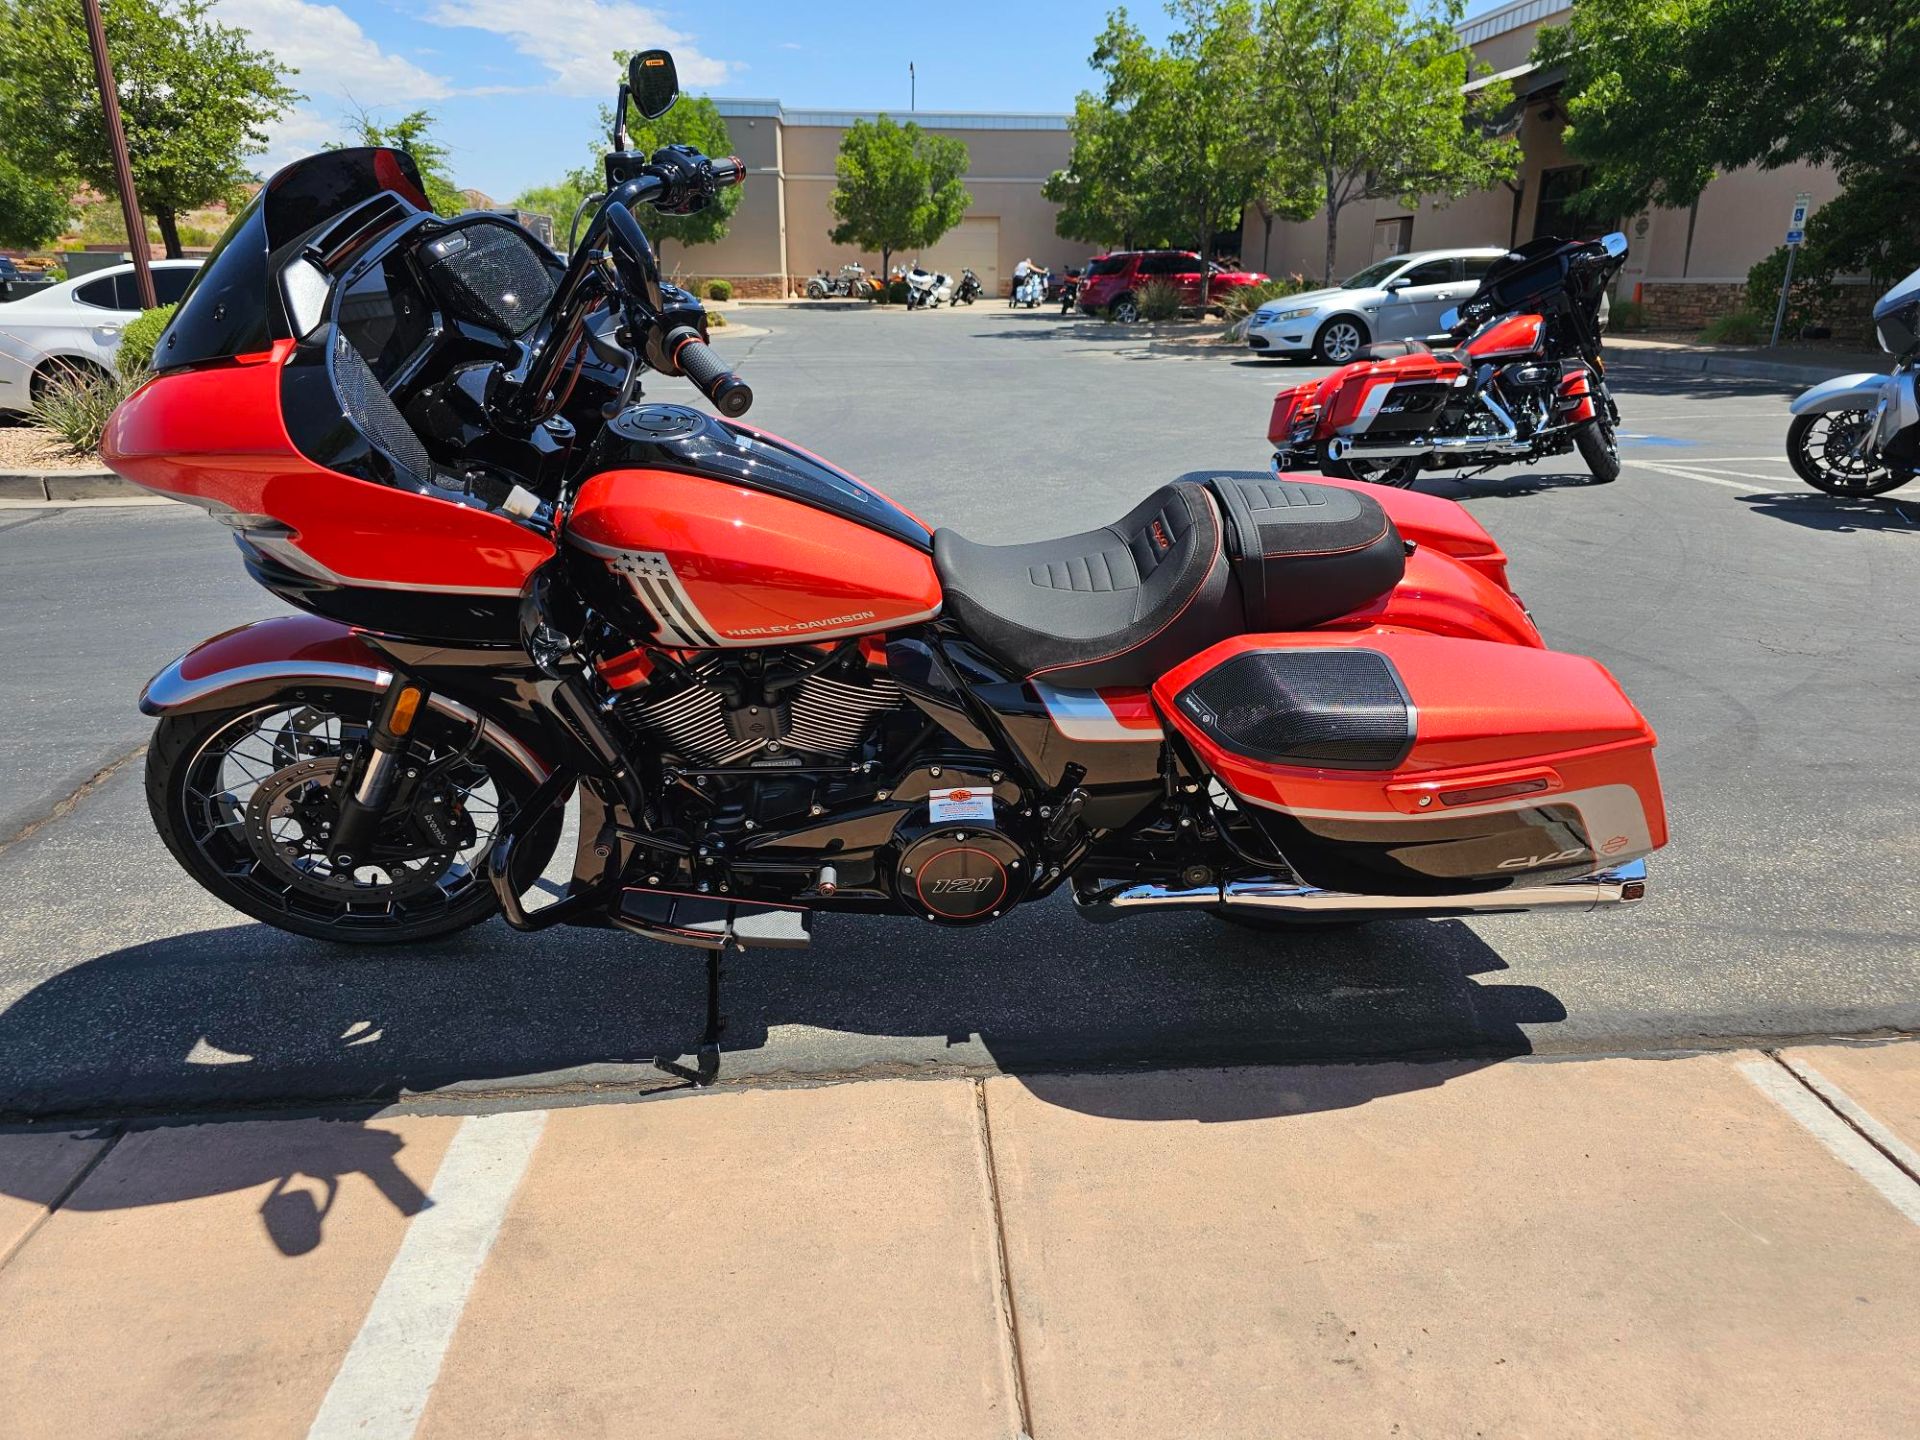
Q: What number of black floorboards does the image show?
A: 1